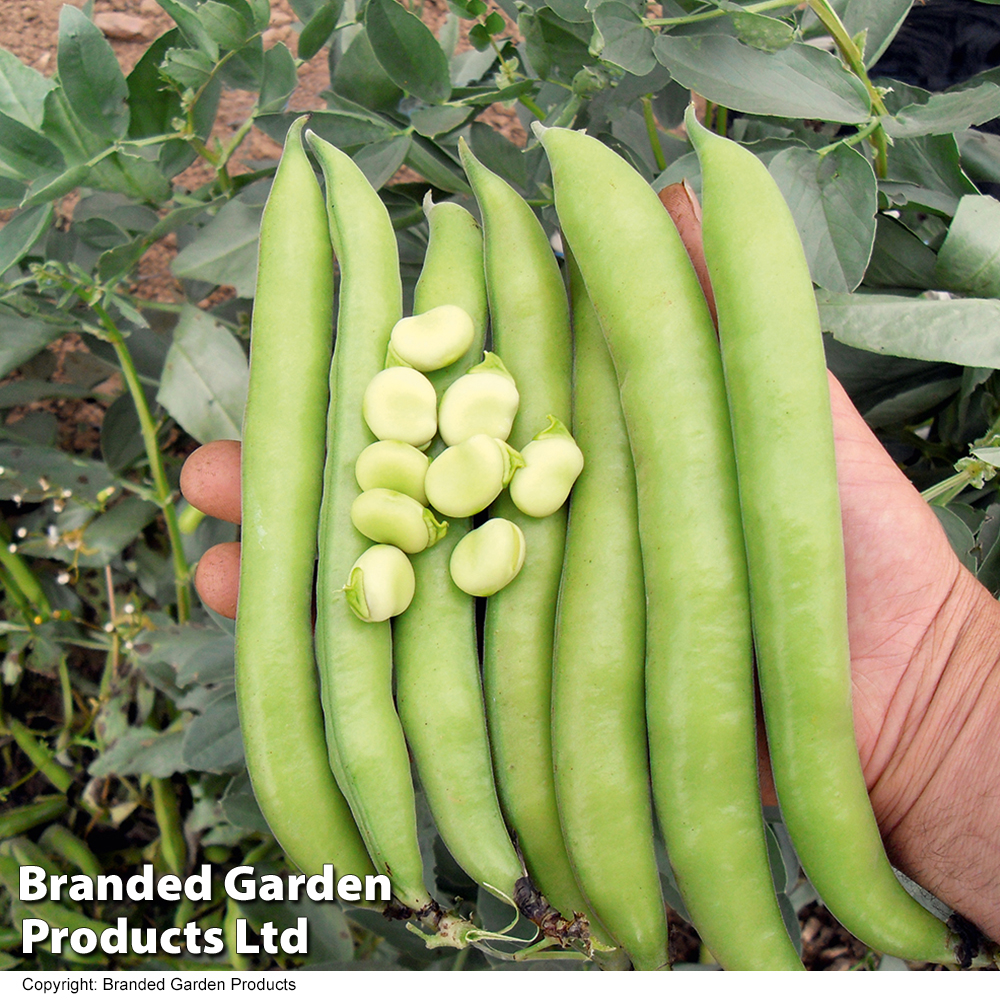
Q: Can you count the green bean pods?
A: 7